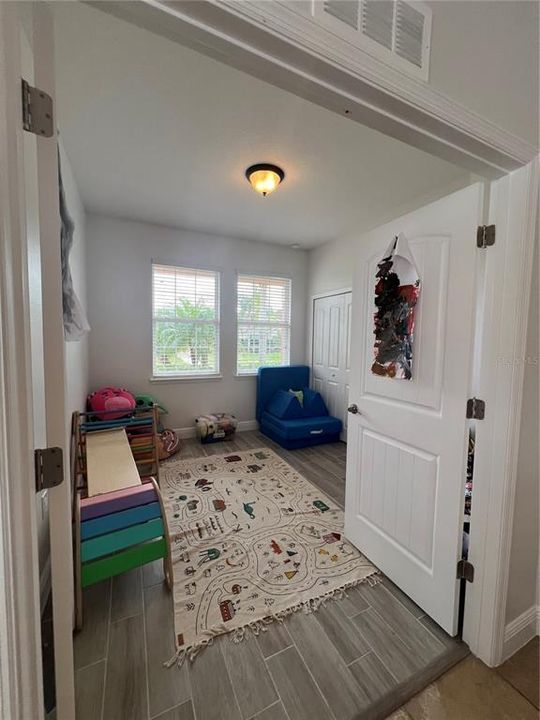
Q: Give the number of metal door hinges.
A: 5